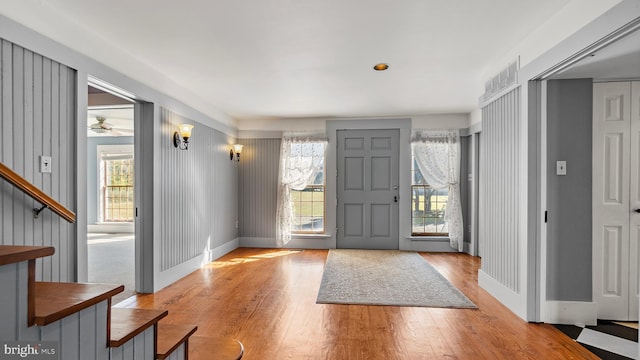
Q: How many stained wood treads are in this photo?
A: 5